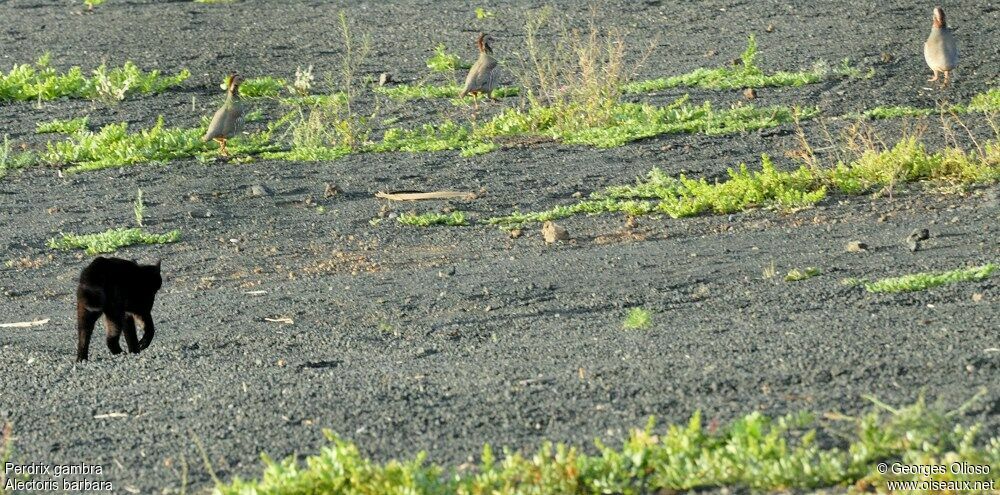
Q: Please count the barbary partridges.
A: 3